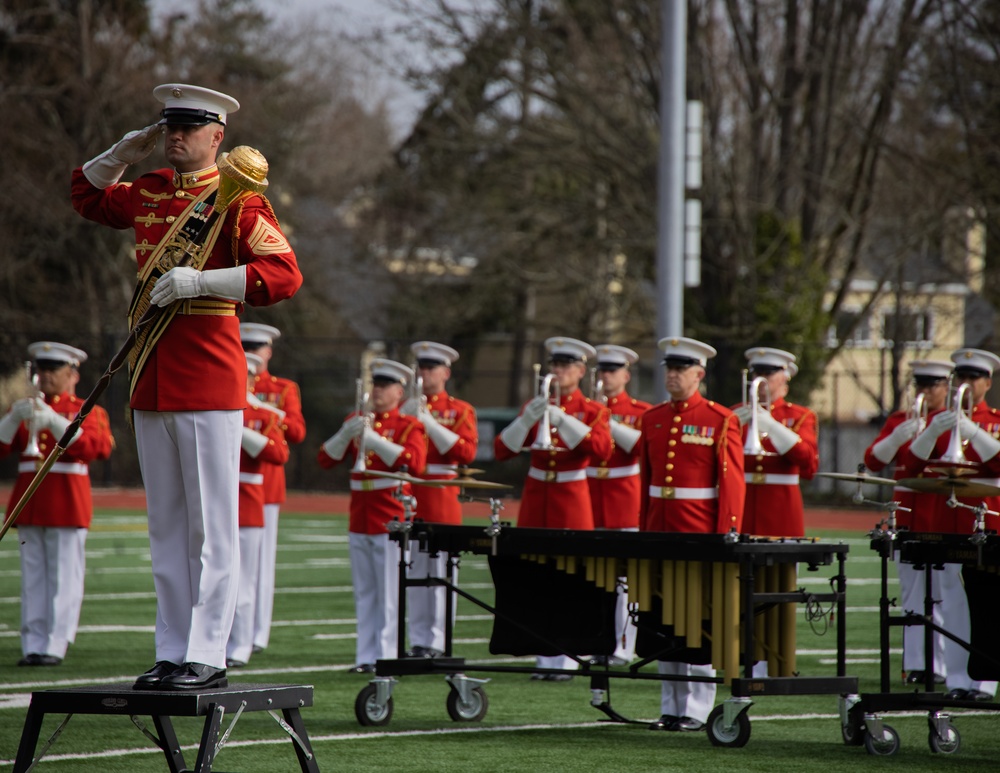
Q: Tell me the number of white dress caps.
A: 13